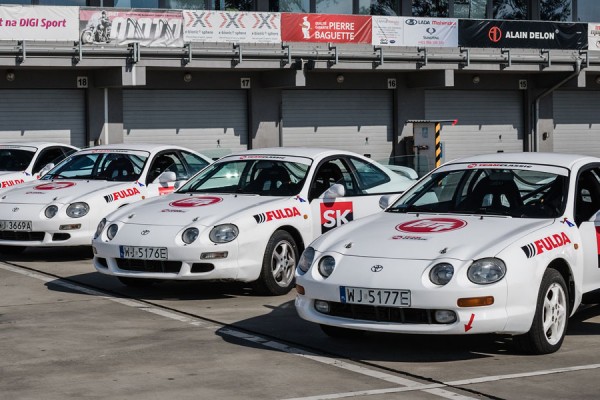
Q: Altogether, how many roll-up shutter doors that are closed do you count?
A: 5